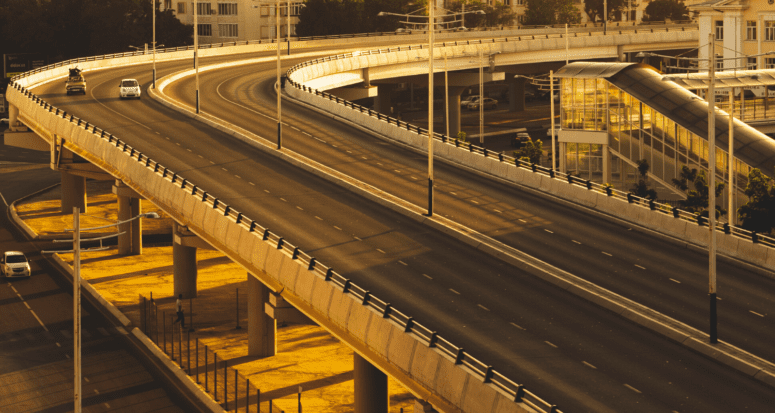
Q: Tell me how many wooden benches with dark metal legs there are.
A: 0